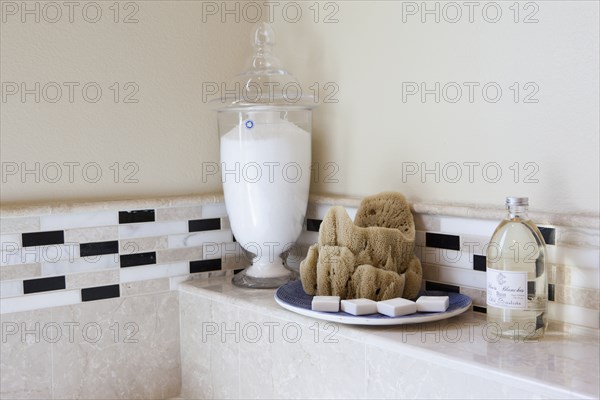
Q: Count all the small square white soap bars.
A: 4